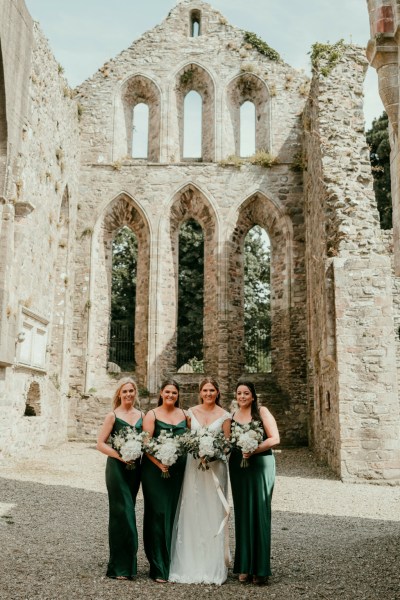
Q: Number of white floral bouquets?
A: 4